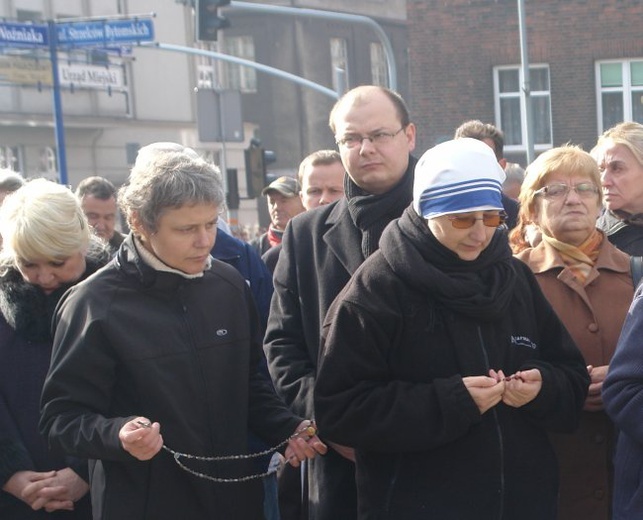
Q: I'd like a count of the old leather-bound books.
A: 0